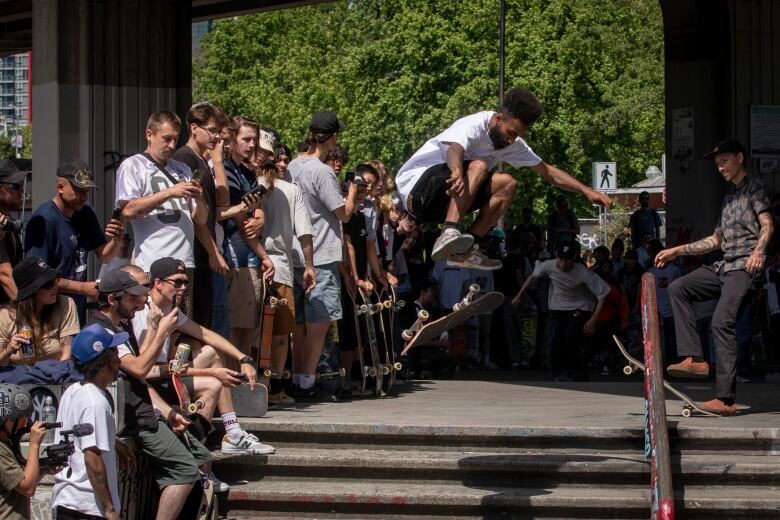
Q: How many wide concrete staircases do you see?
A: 1